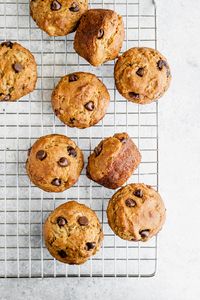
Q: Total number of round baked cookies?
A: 9